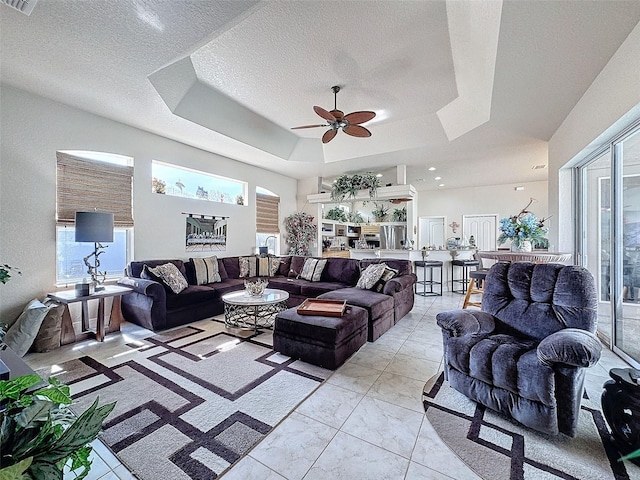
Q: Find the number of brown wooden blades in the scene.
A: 5